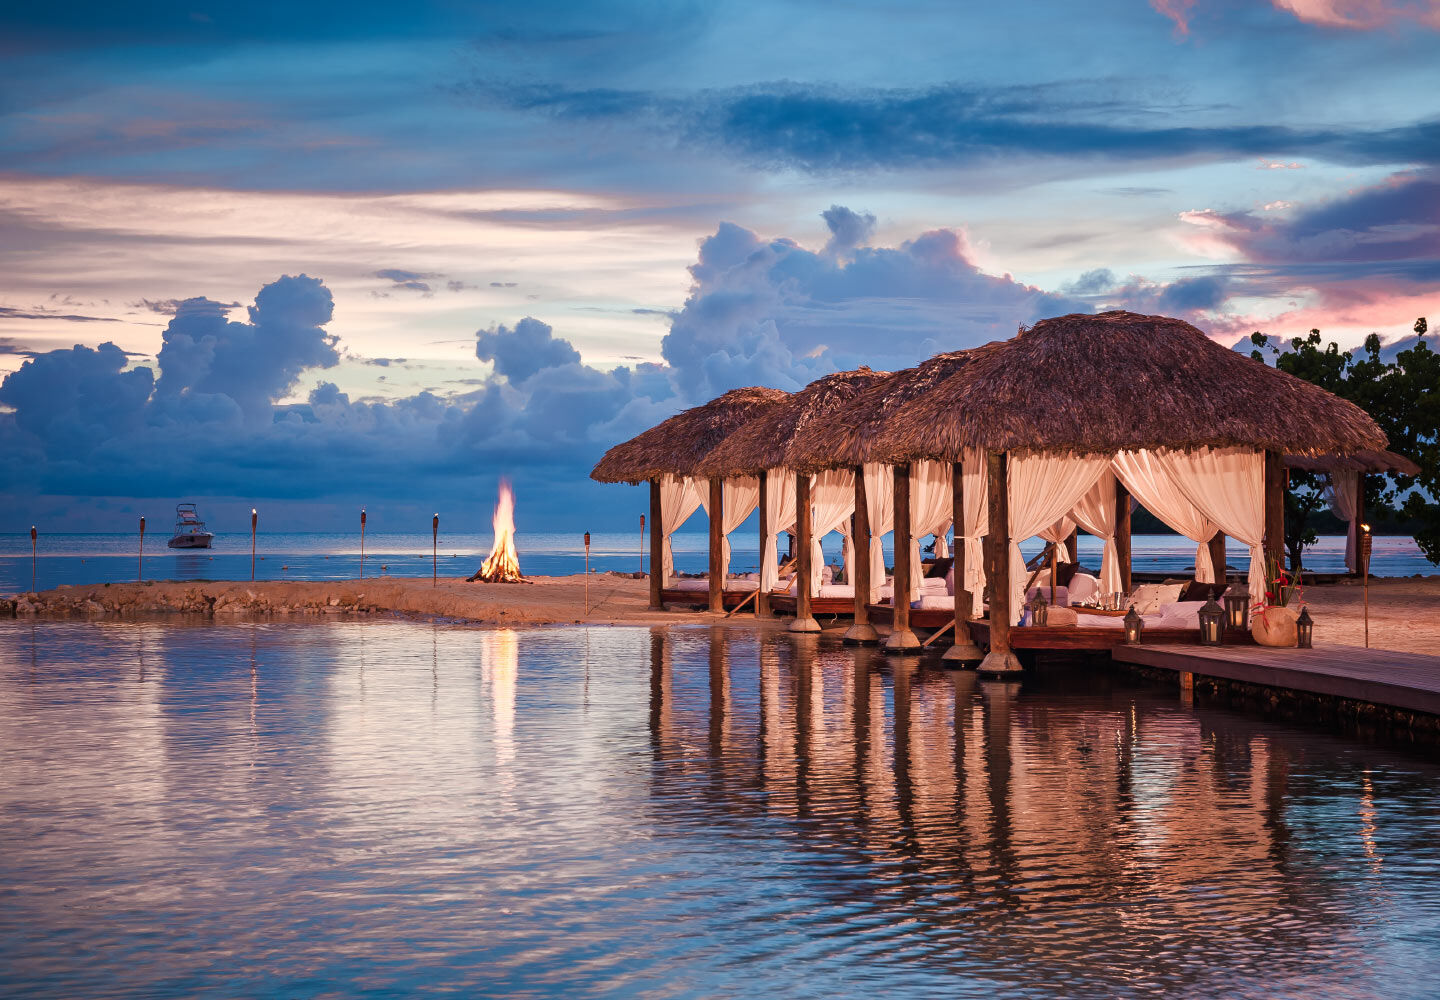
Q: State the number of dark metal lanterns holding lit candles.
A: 5